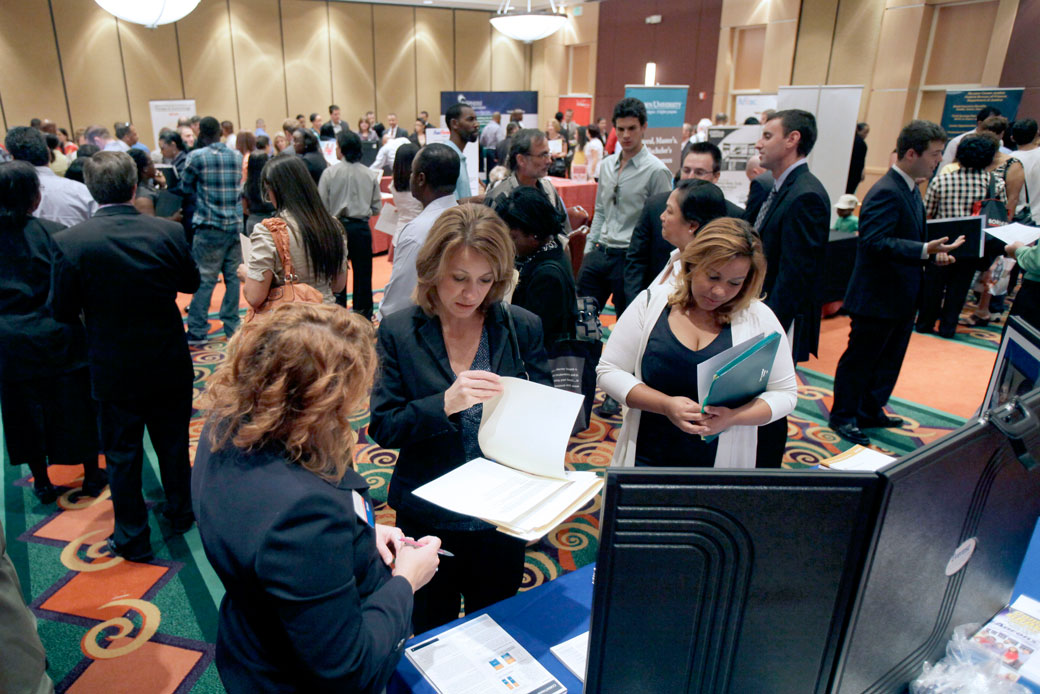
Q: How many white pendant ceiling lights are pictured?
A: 2